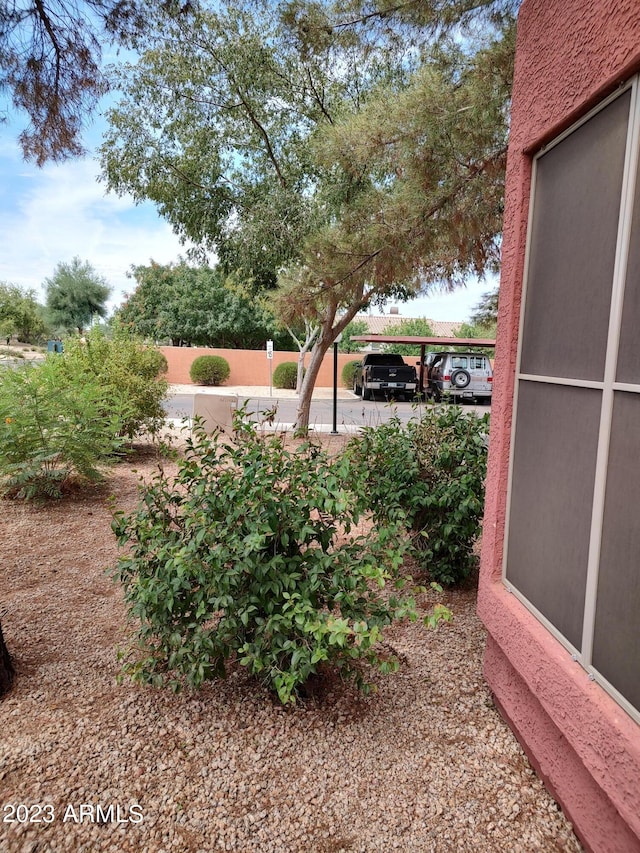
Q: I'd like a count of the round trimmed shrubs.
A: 3